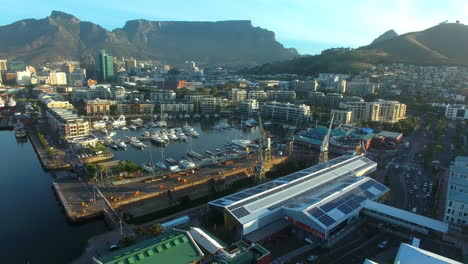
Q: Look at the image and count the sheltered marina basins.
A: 1